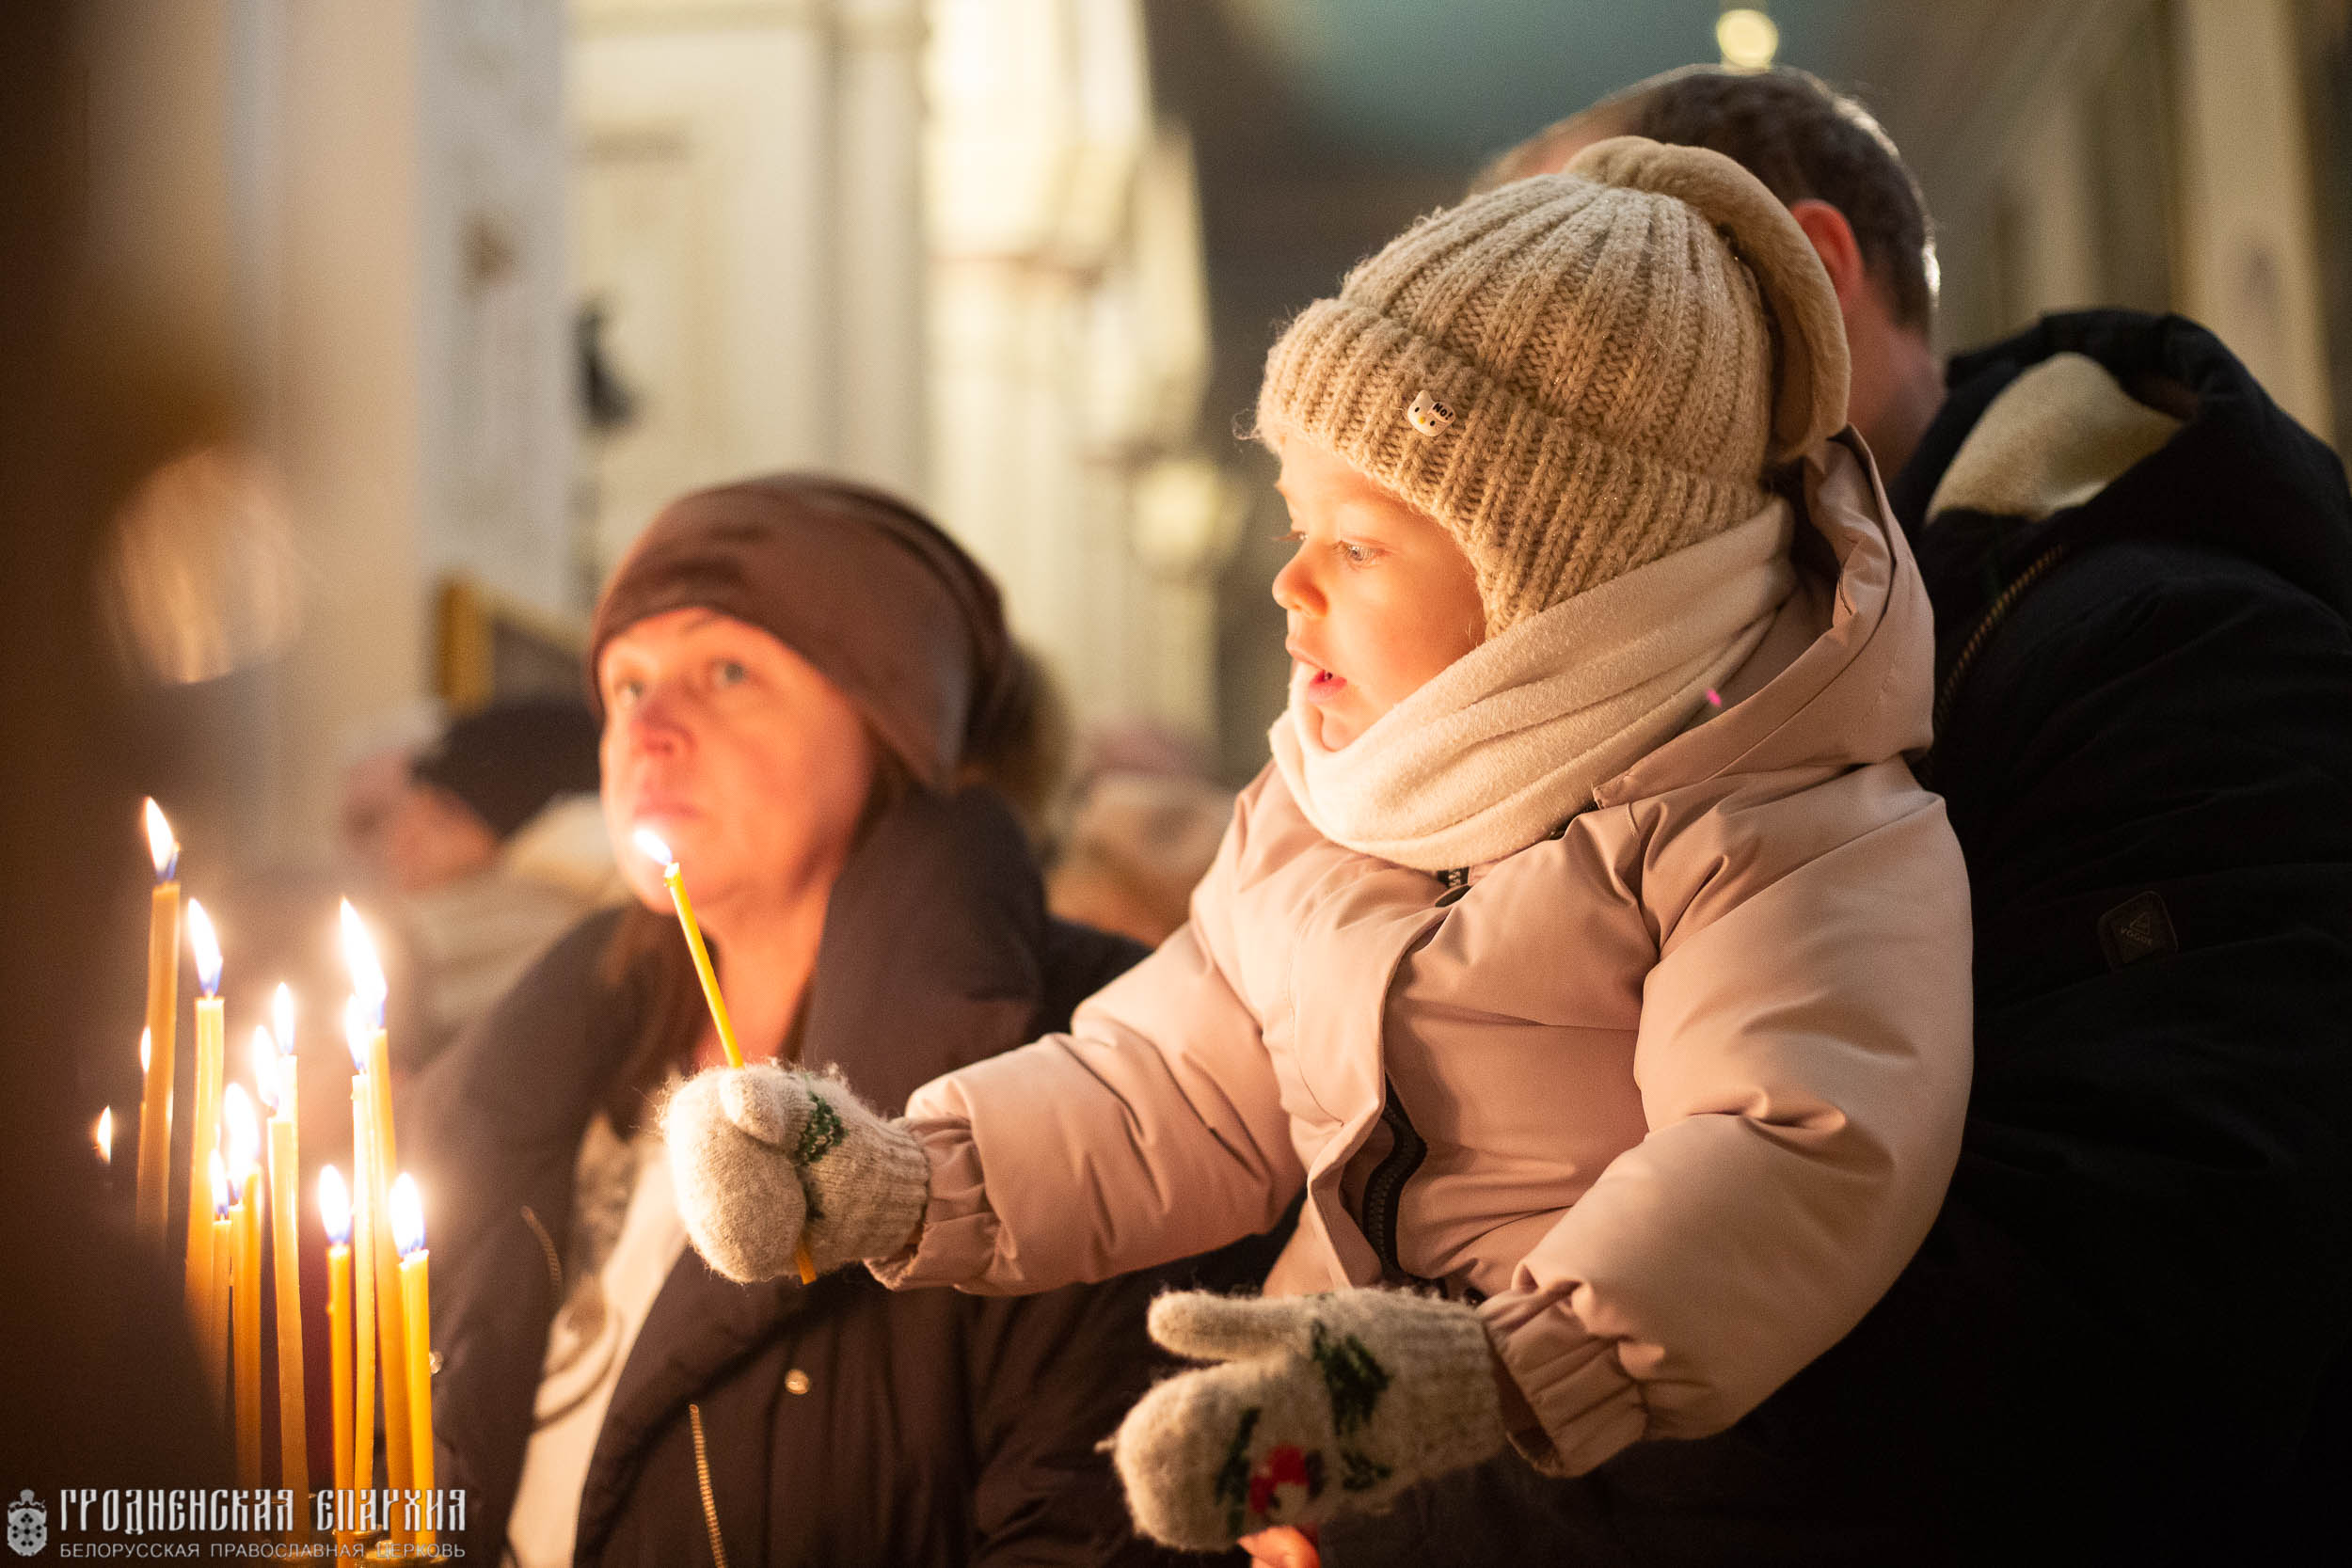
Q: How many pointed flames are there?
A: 13